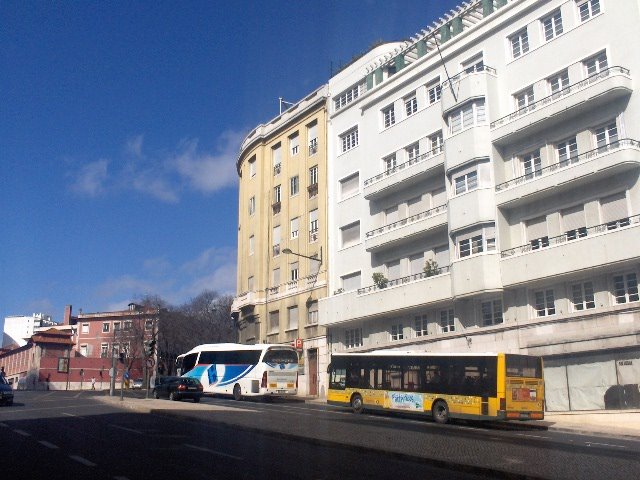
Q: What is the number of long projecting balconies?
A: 6